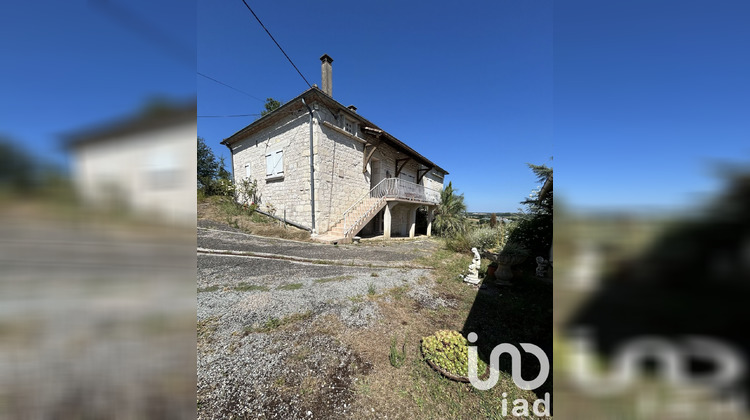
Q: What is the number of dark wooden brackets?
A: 3